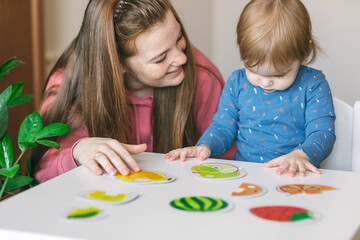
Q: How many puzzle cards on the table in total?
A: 8